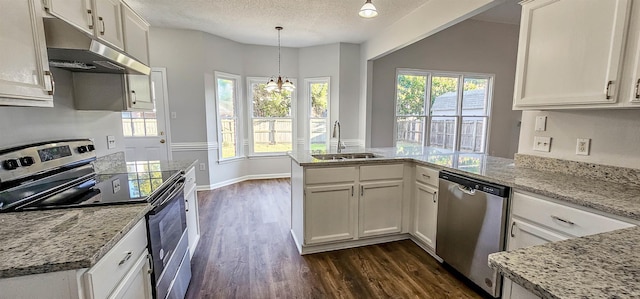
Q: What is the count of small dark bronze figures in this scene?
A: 0